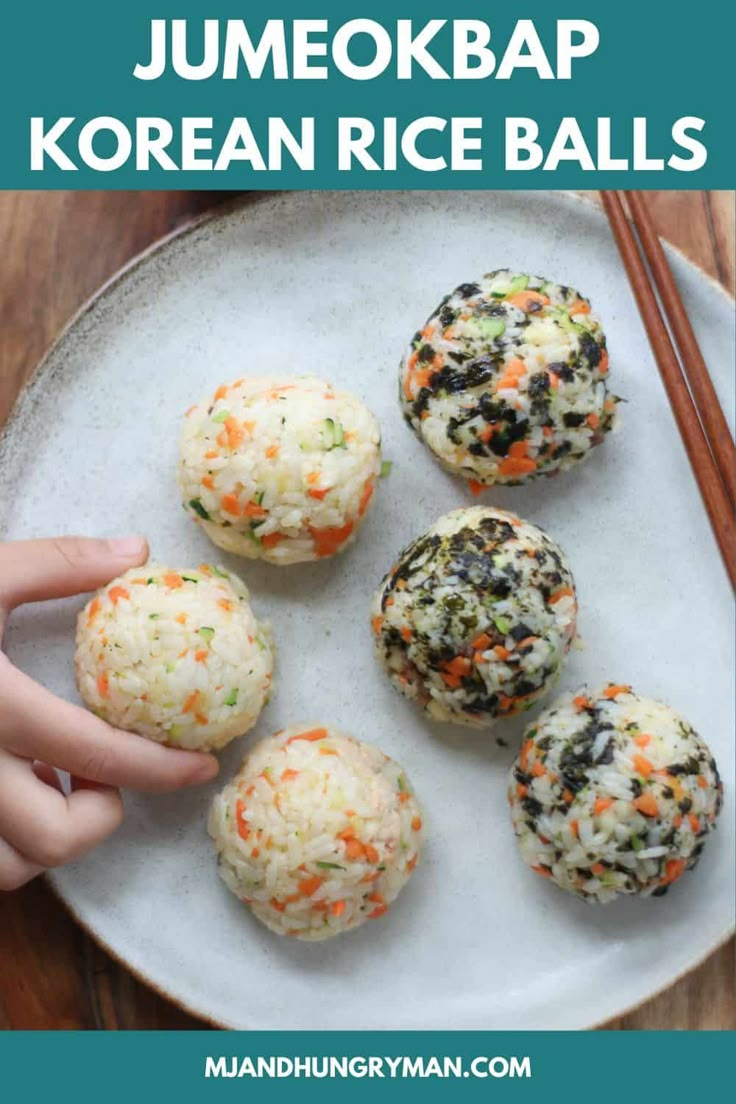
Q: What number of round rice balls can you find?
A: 6